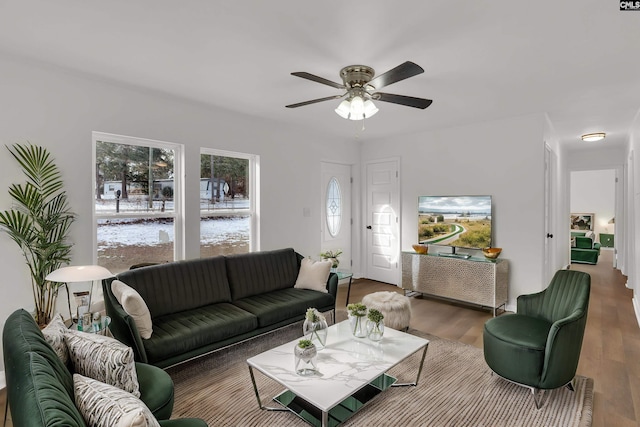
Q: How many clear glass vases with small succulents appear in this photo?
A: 4